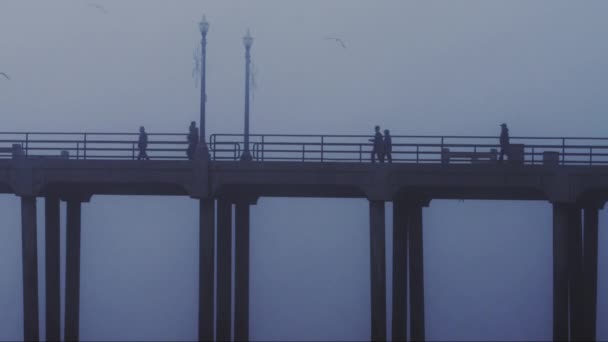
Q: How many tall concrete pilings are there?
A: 12